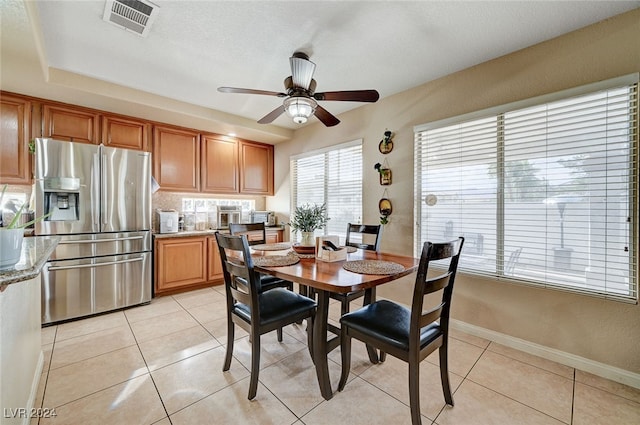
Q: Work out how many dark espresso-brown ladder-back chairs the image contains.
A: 4